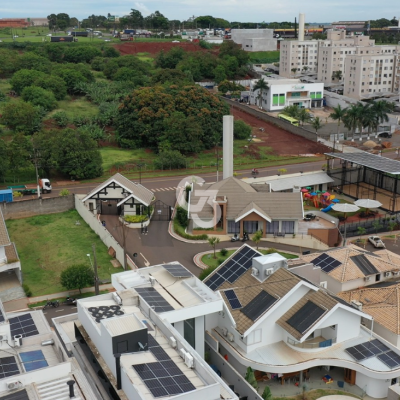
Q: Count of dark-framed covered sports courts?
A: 1